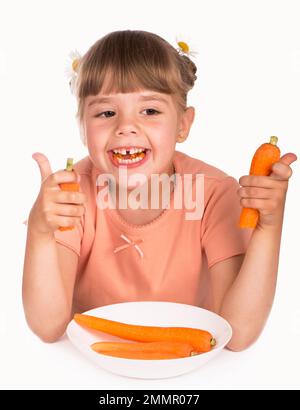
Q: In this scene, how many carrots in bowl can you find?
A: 2